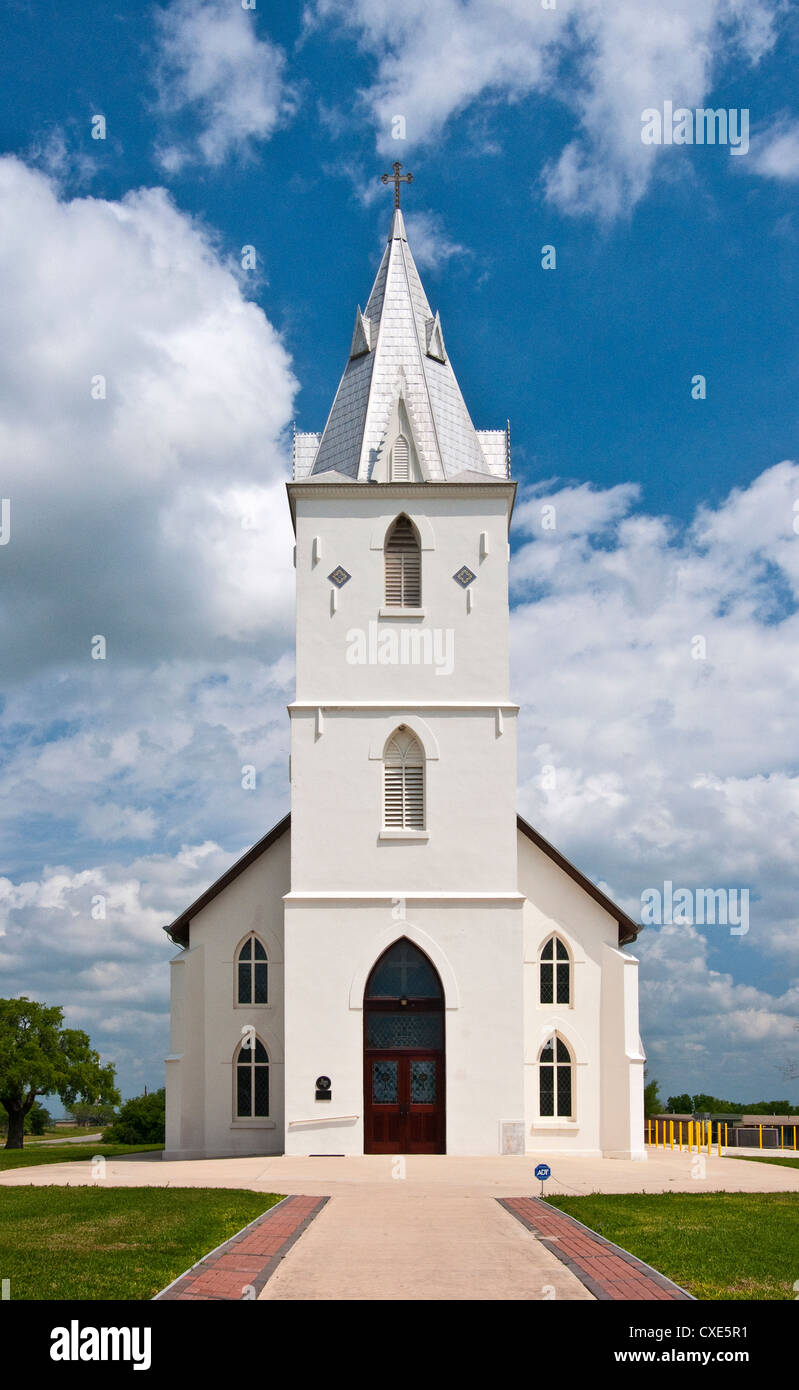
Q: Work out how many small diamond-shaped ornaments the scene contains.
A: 2